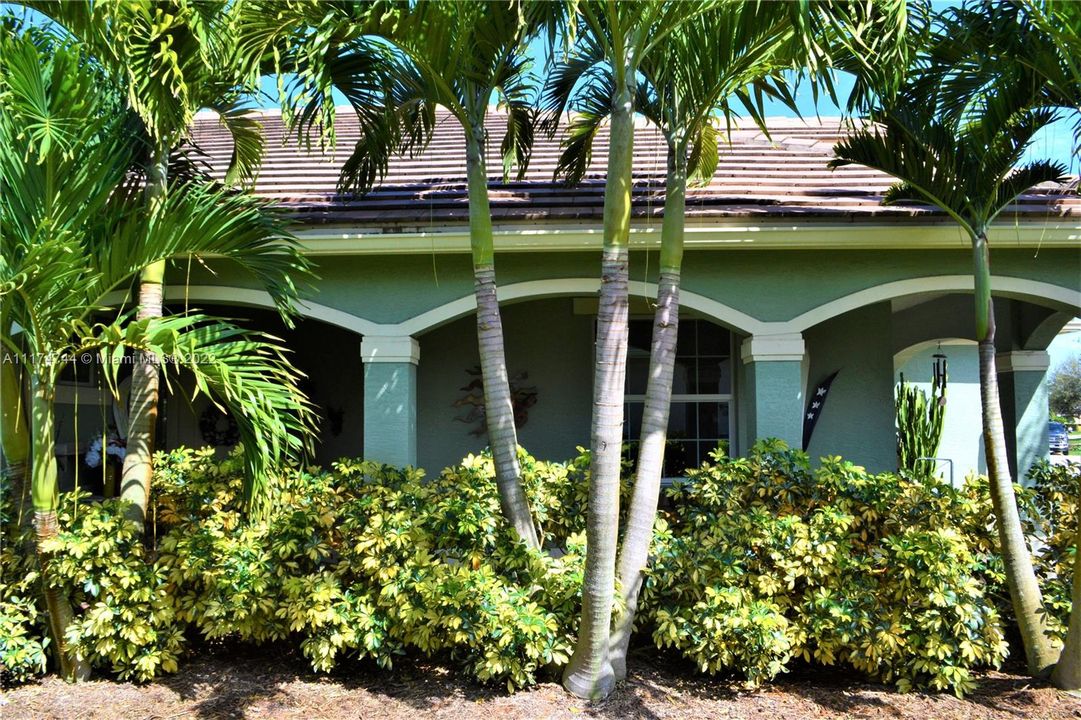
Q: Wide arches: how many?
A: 3